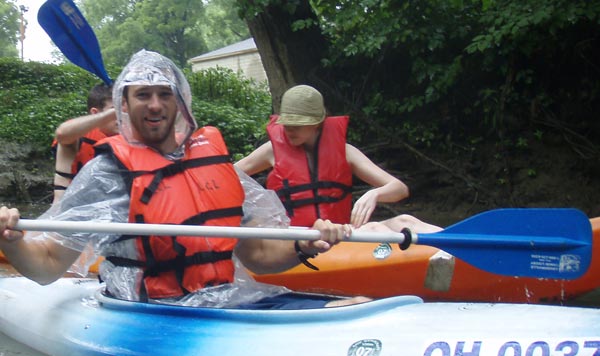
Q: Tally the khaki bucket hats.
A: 1